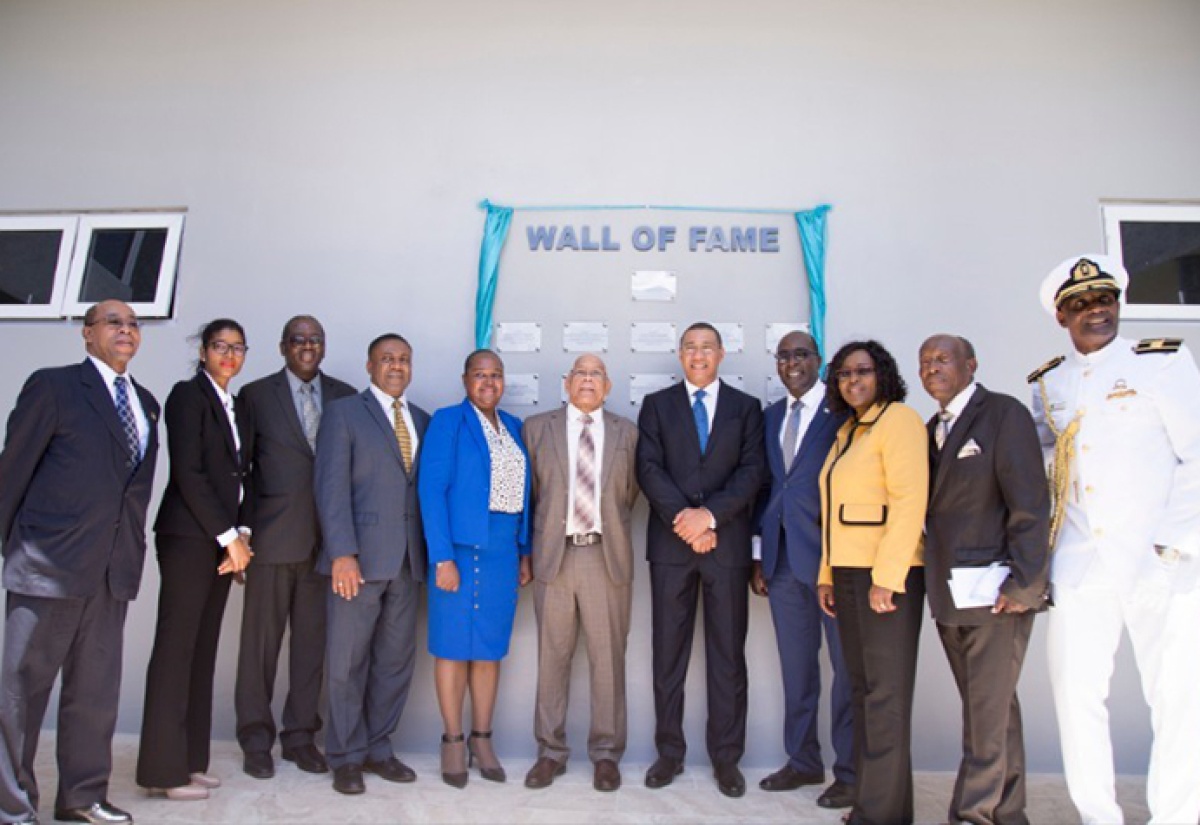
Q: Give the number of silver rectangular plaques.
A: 11